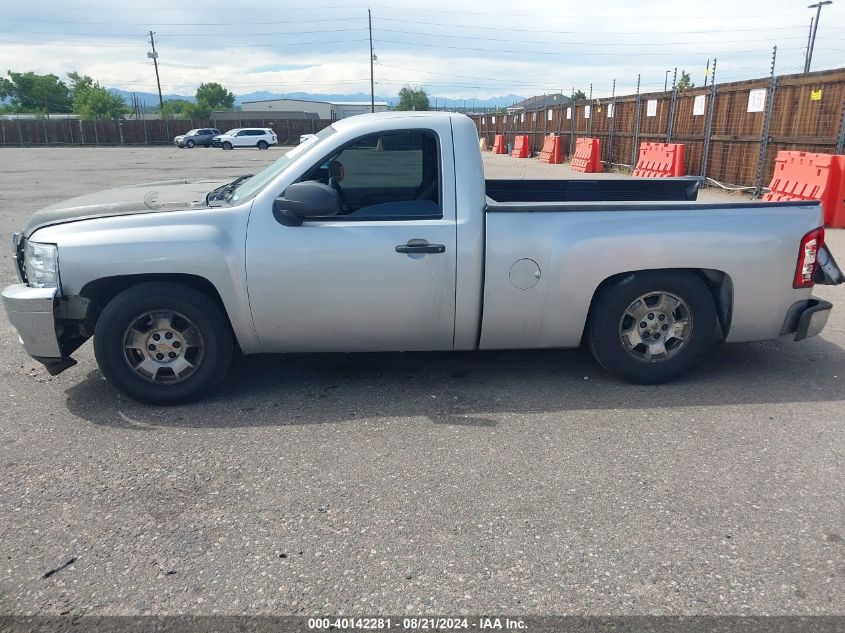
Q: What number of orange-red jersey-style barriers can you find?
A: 6